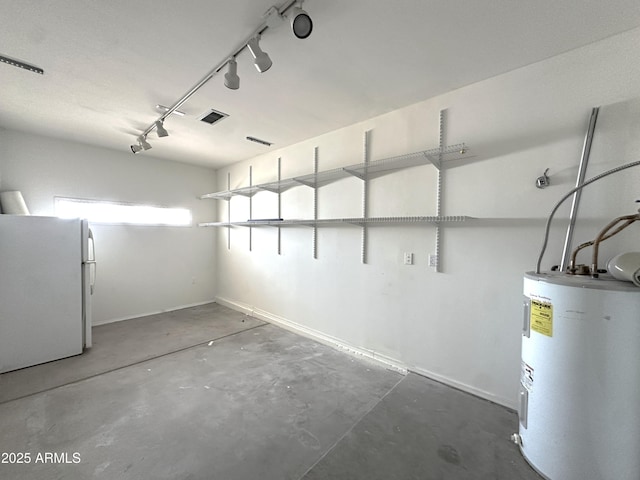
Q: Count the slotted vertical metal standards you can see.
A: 6